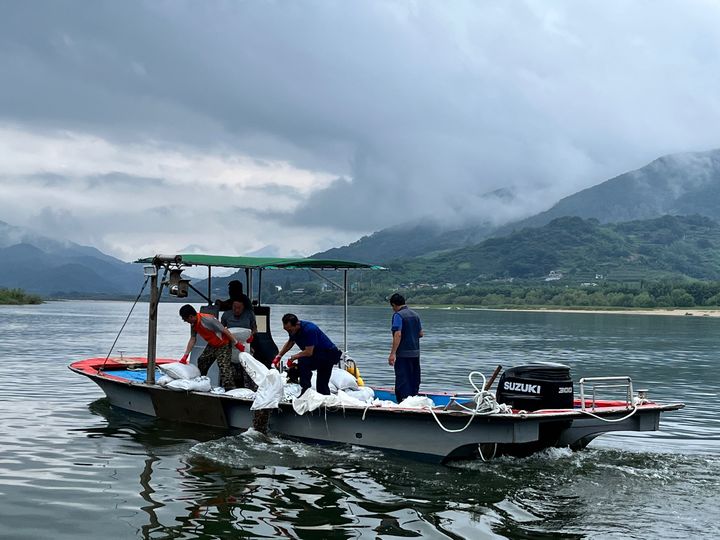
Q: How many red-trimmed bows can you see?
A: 1